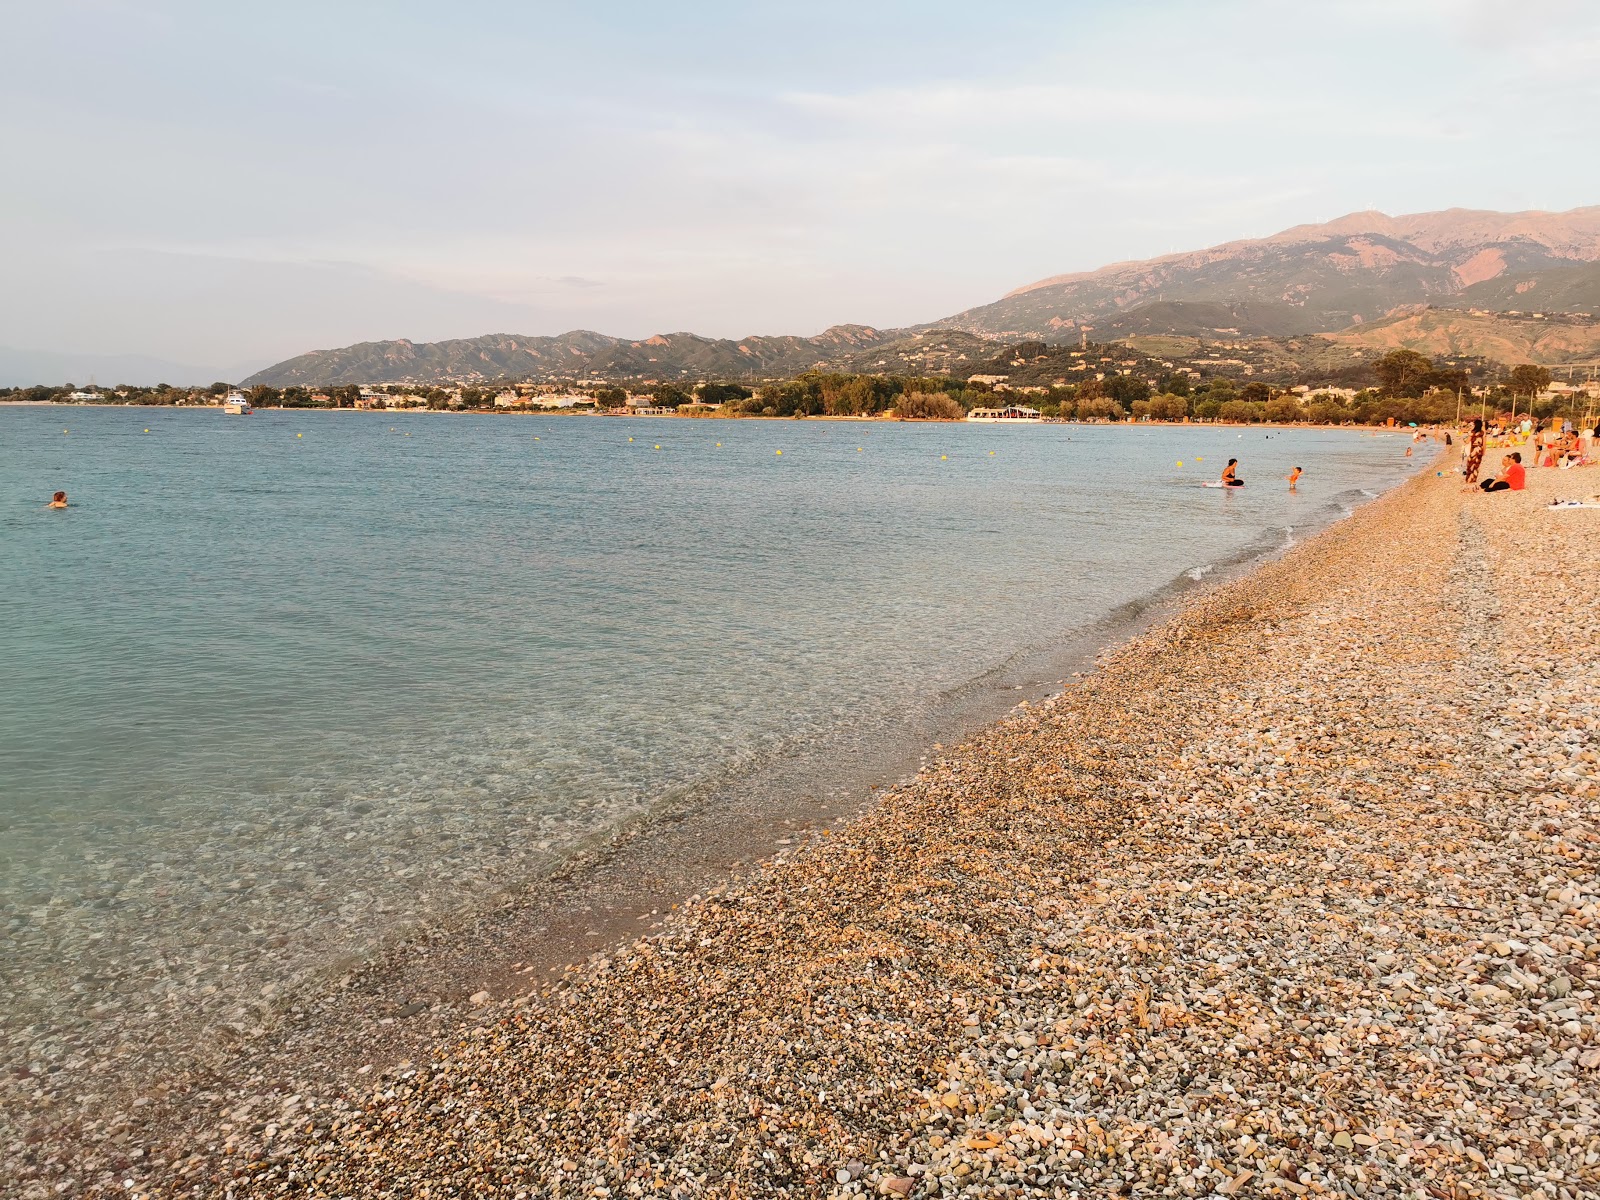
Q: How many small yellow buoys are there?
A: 15